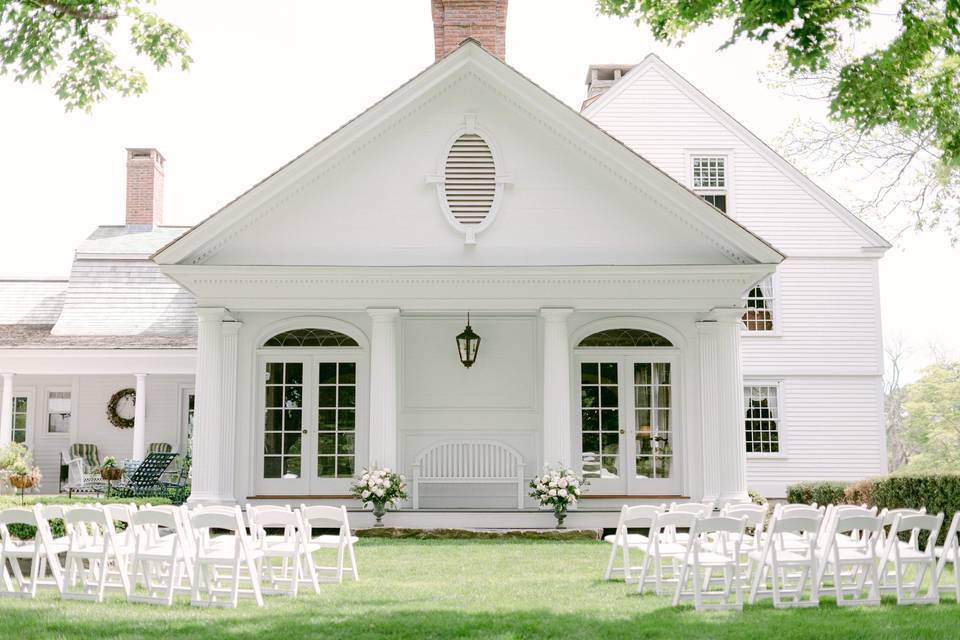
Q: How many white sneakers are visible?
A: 0